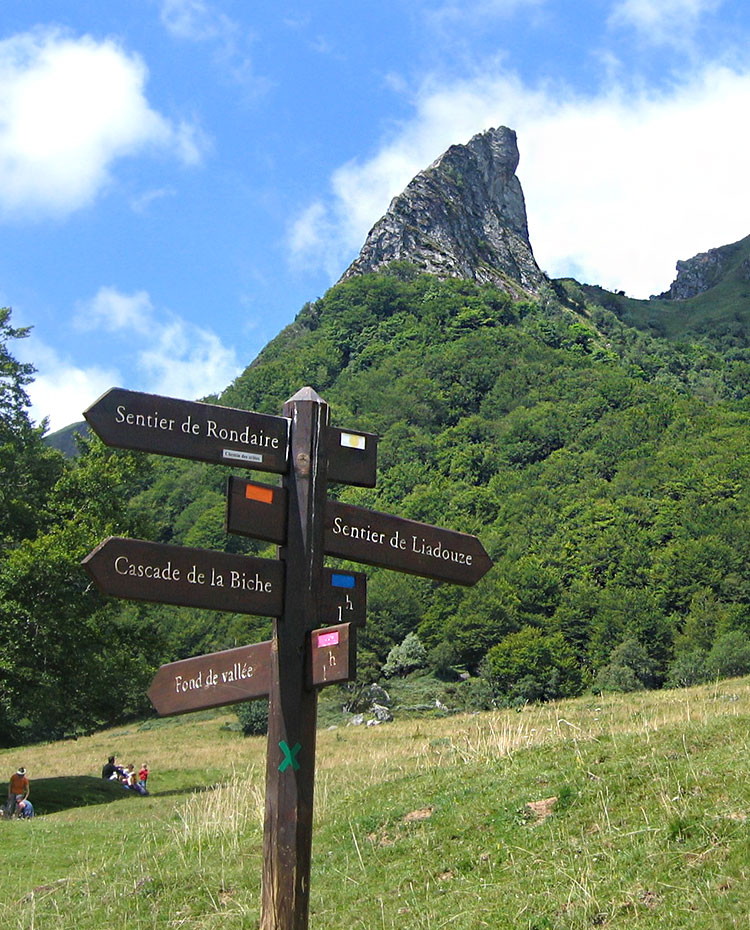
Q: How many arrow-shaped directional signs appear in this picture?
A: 4